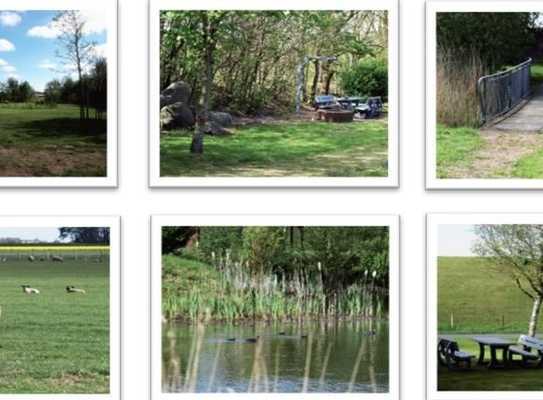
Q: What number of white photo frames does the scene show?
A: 6